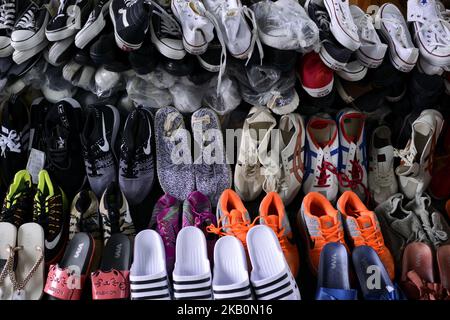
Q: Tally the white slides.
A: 4